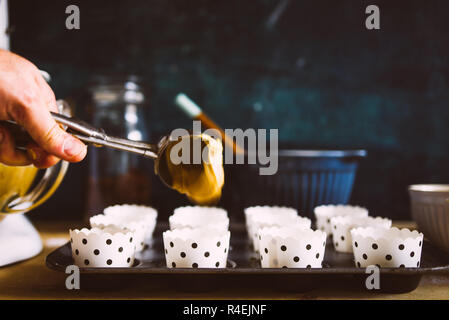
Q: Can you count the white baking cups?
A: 12